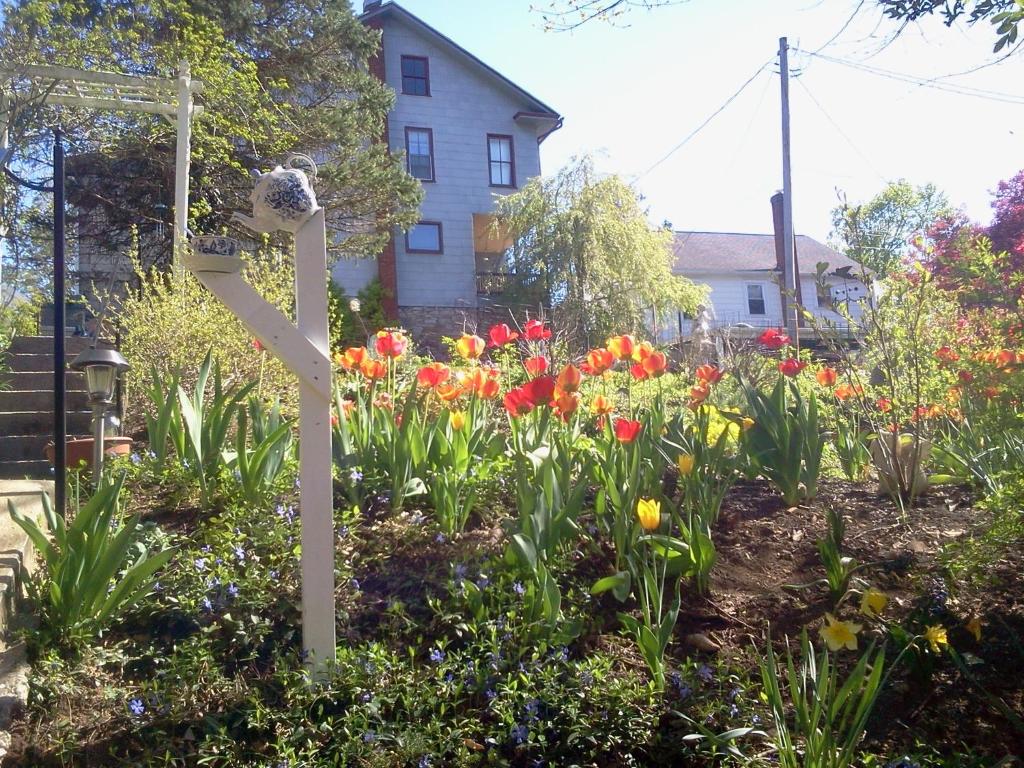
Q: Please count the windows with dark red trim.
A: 4